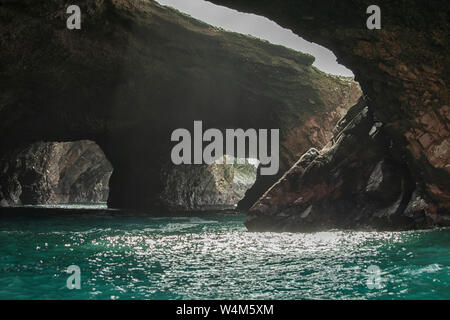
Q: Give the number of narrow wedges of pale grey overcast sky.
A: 1